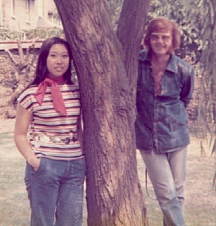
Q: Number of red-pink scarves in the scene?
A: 1